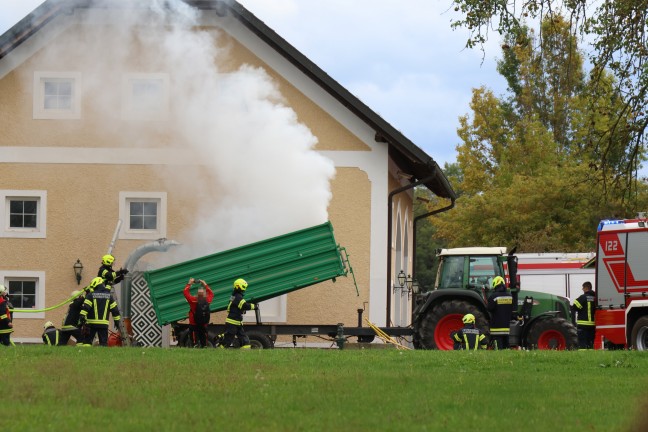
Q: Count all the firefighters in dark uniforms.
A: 9